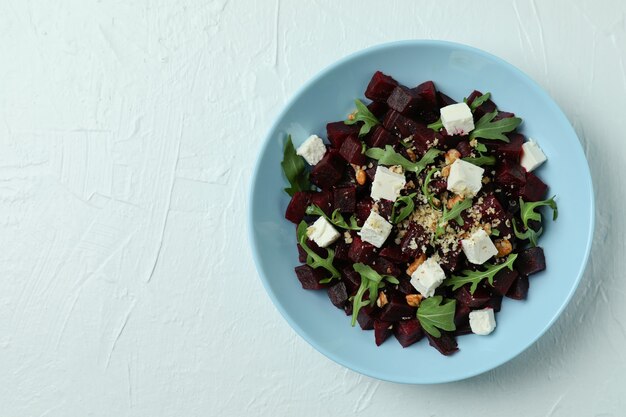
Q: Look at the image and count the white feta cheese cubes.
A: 10